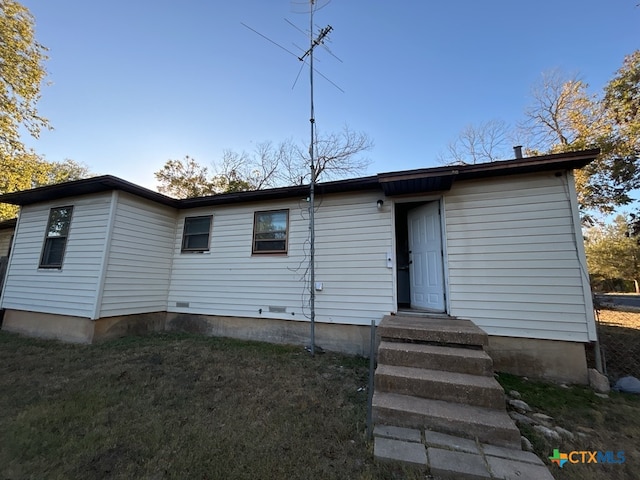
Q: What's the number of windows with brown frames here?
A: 3